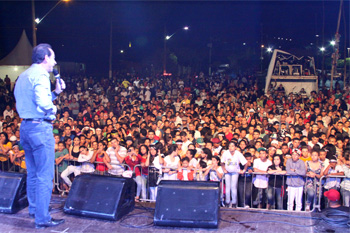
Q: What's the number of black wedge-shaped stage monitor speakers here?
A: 3